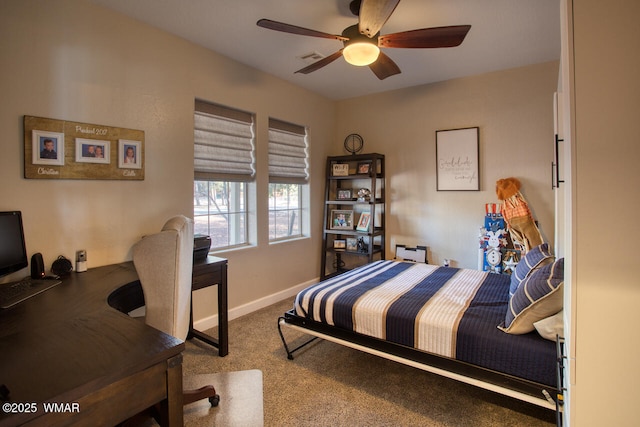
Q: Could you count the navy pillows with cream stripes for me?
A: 2